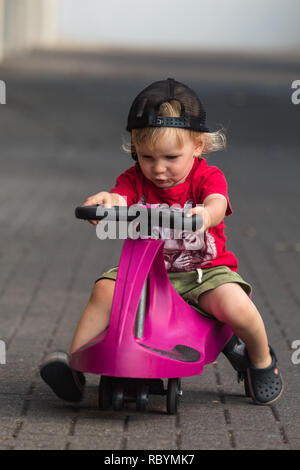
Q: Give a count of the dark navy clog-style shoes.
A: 2